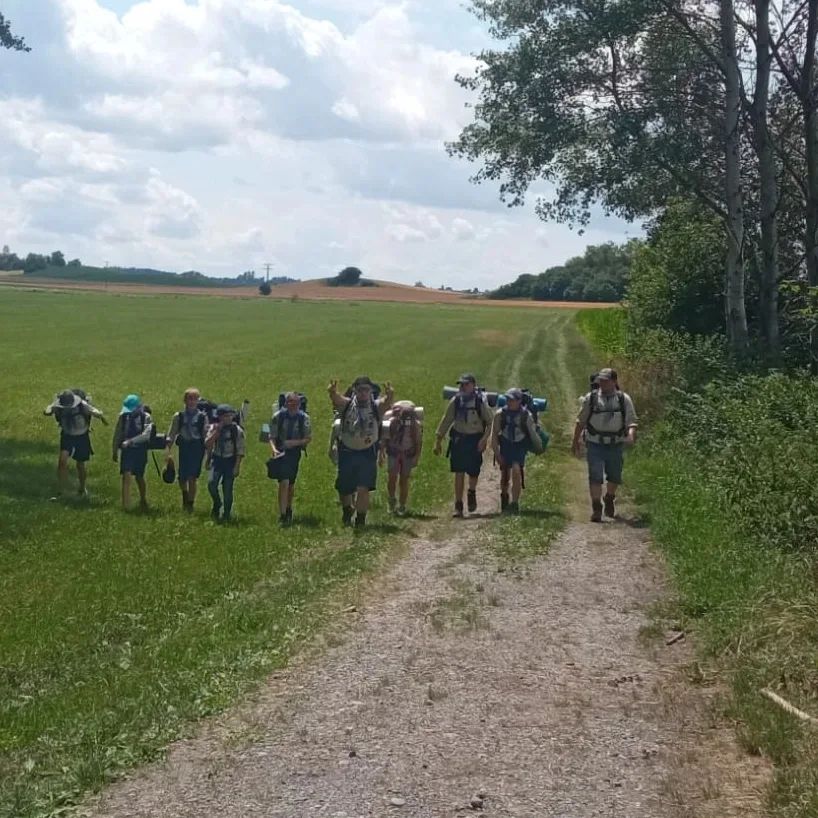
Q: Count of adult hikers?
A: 3